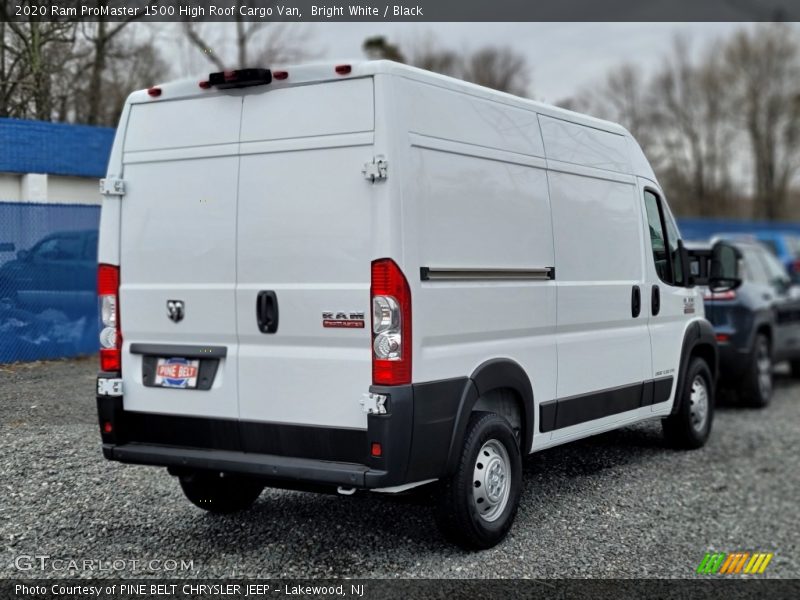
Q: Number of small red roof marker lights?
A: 4